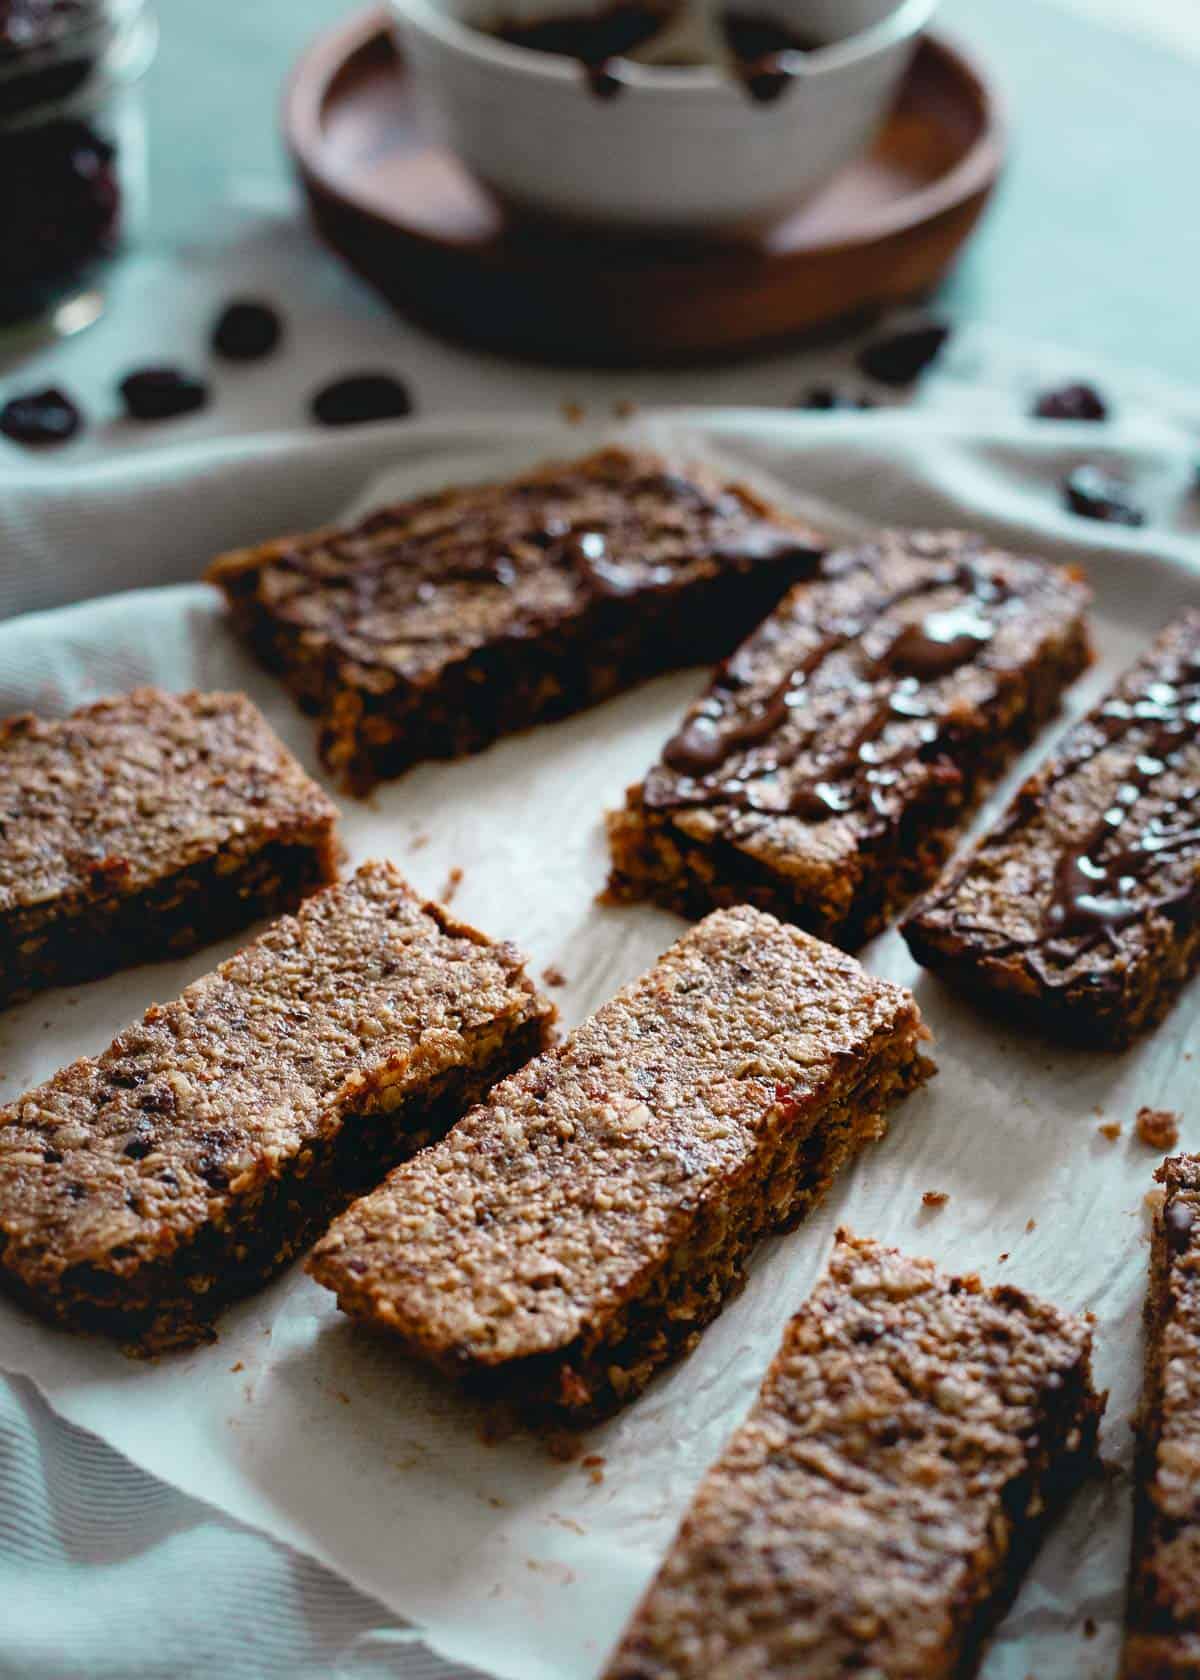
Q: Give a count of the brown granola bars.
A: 8